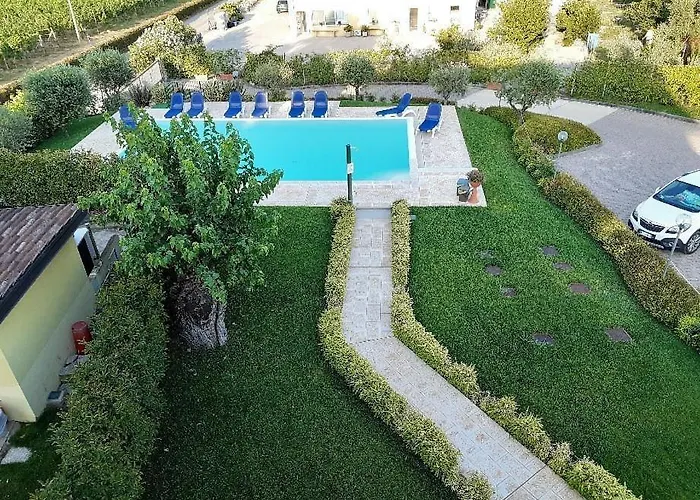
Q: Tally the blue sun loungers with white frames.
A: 9